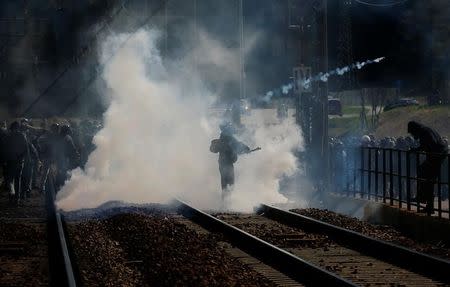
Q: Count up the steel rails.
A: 3